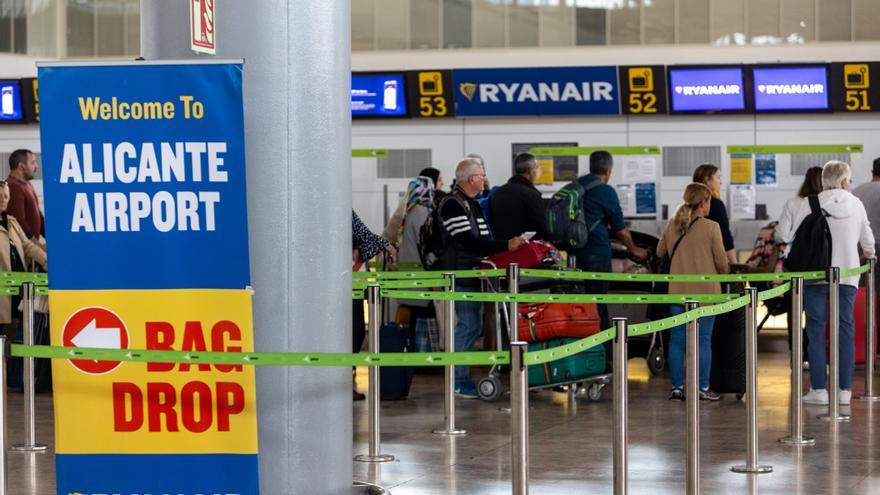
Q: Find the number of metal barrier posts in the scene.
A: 12